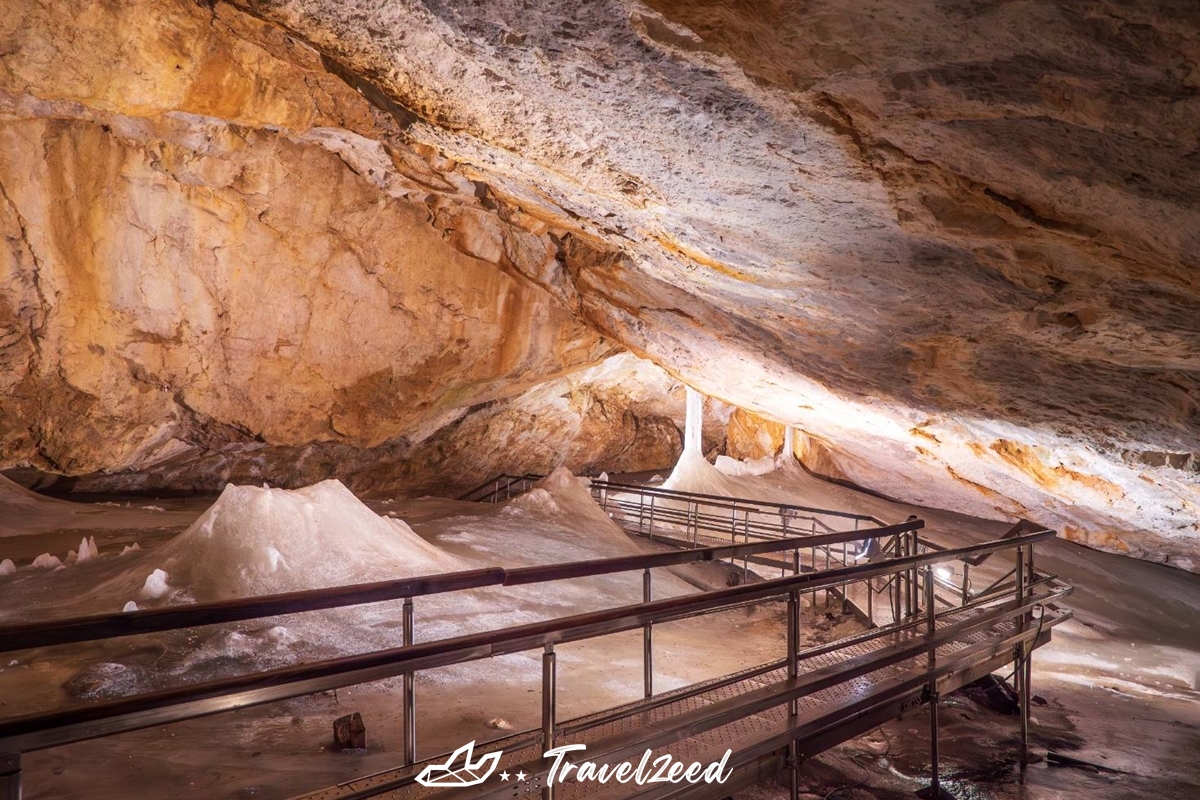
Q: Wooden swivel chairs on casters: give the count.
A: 0